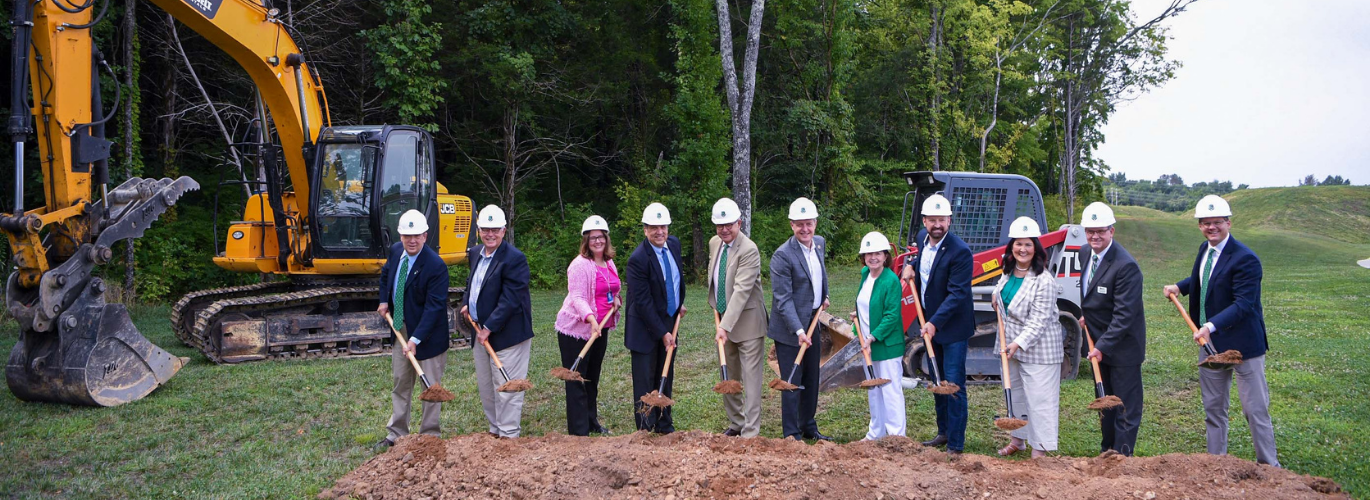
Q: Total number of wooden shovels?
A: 11